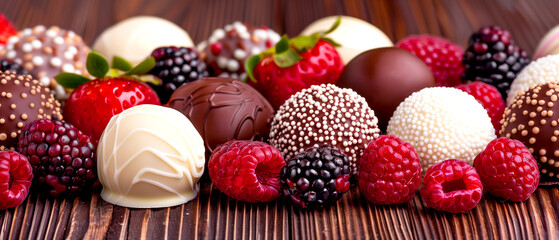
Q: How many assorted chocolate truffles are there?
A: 13